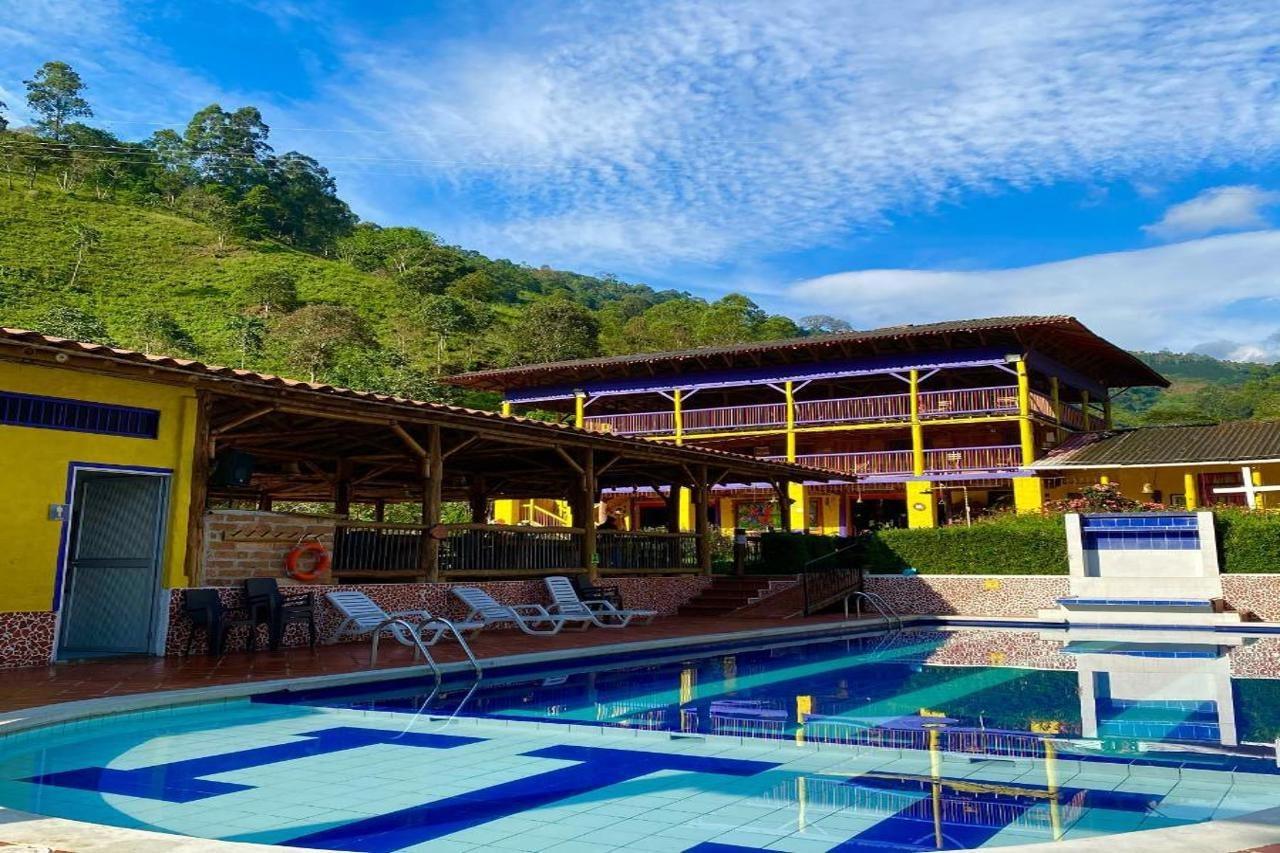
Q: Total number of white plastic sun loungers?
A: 3